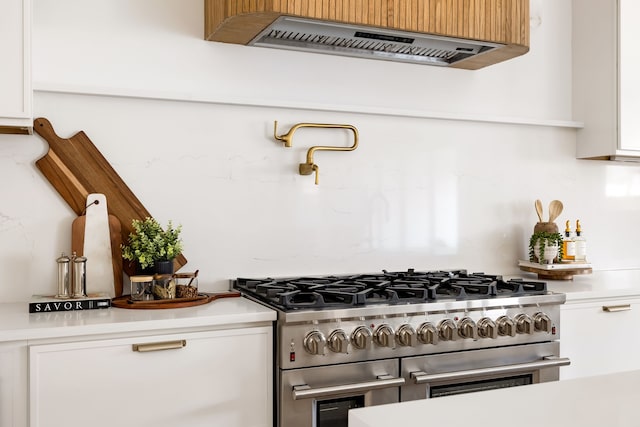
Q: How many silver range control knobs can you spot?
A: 12